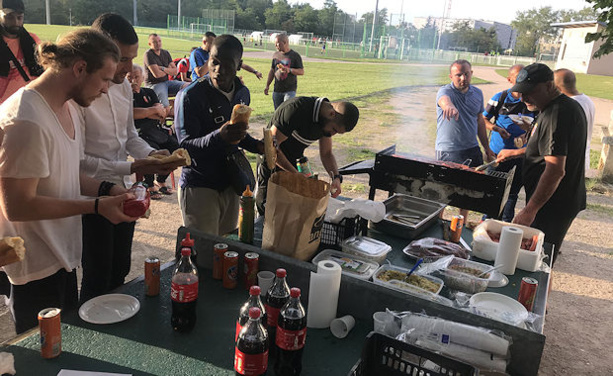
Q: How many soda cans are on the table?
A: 7